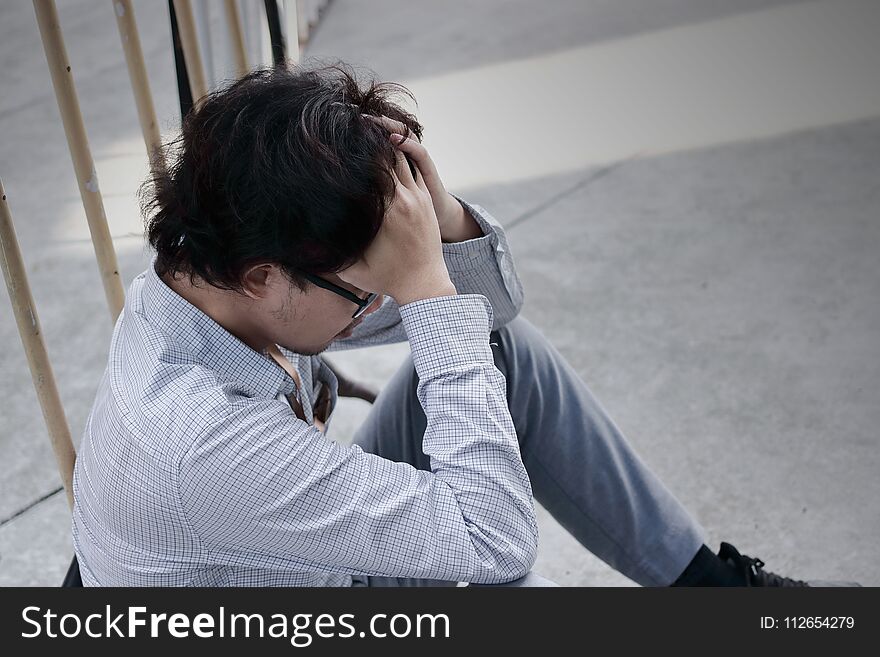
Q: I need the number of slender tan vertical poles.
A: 5